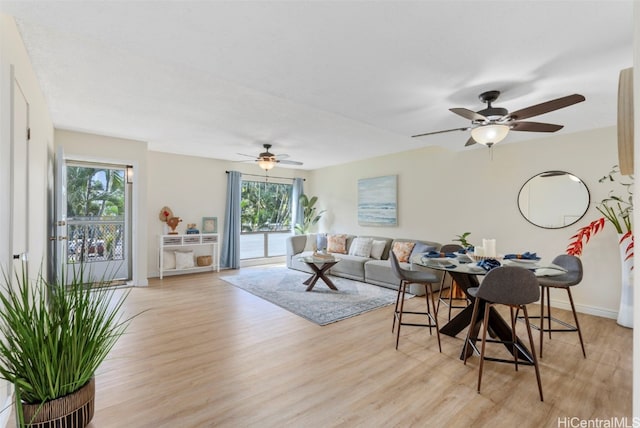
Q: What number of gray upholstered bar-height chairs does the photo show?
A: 4